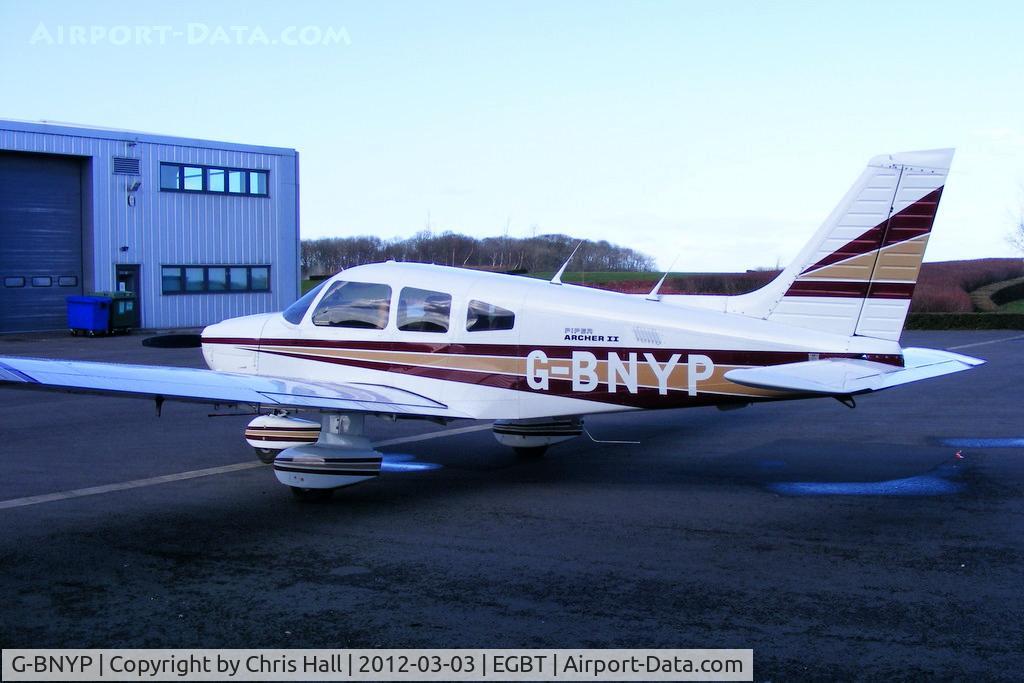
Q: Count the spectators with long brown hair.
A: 0